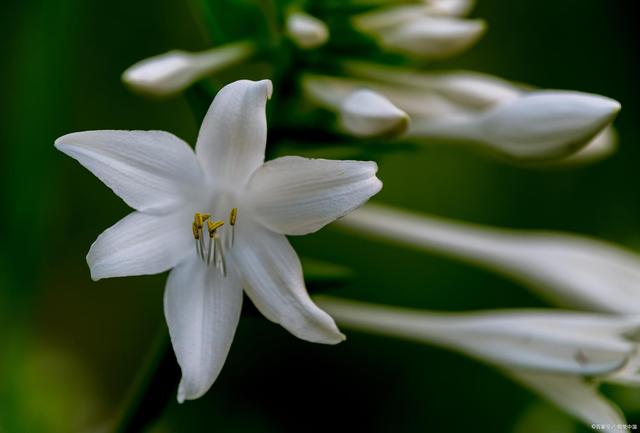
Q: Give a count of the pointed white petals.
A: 6